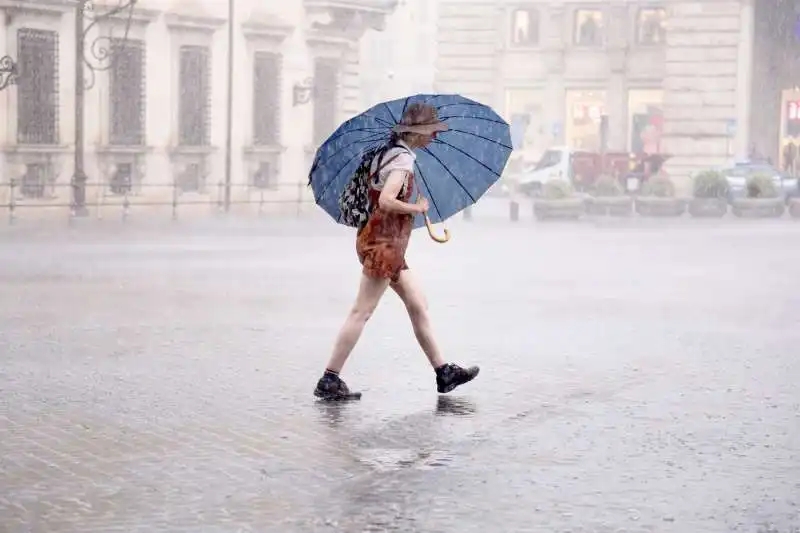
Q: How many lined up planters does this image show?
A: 6